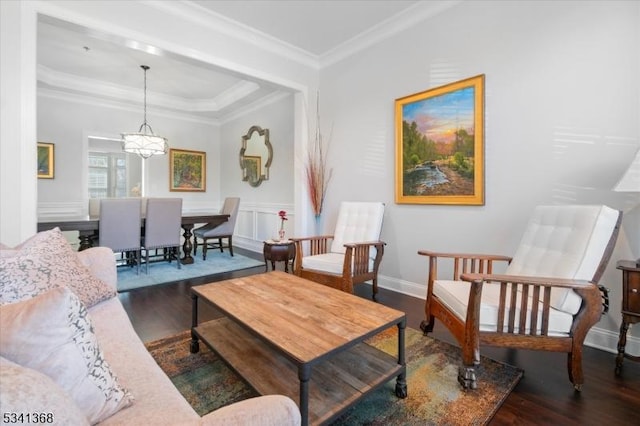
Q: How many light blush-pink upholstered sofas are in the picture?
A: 1